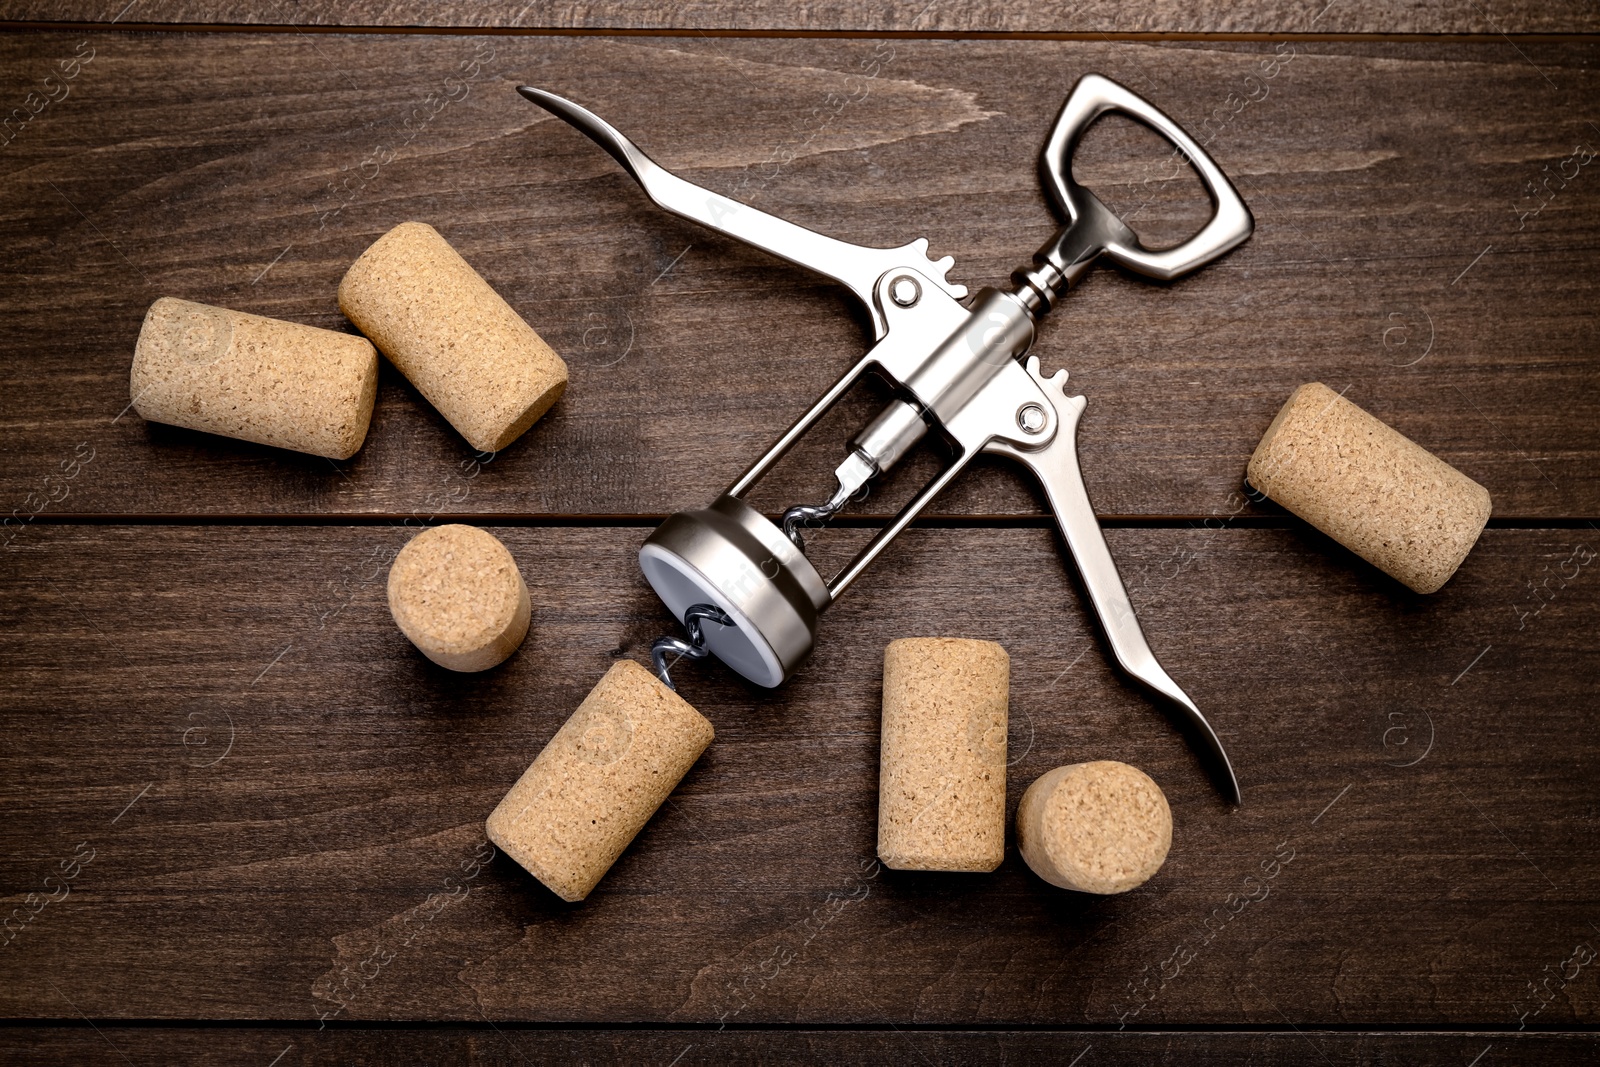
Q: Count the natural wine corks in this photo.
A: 7